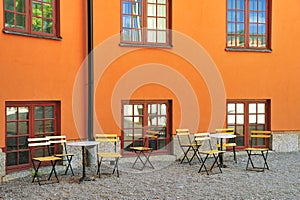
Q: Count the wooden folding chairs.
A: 8